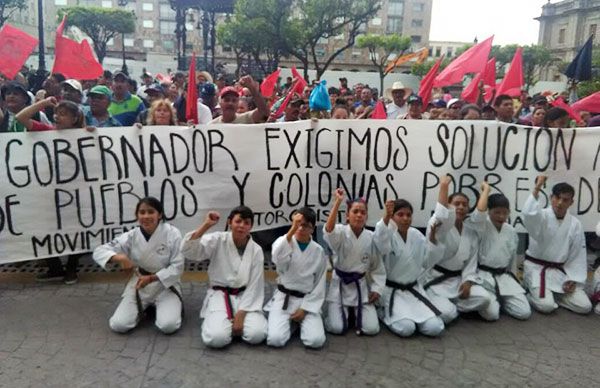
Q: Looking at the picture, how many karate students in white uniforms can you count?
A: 8